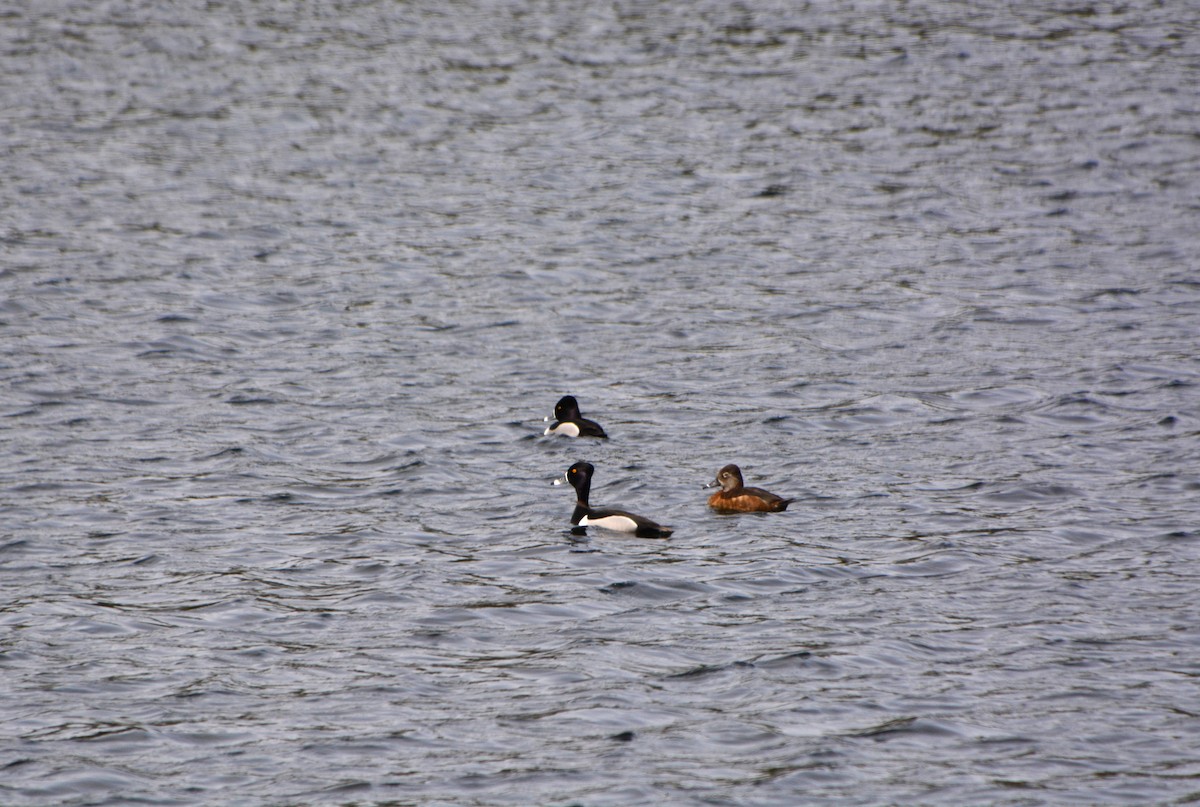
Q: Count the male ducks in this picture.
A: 2